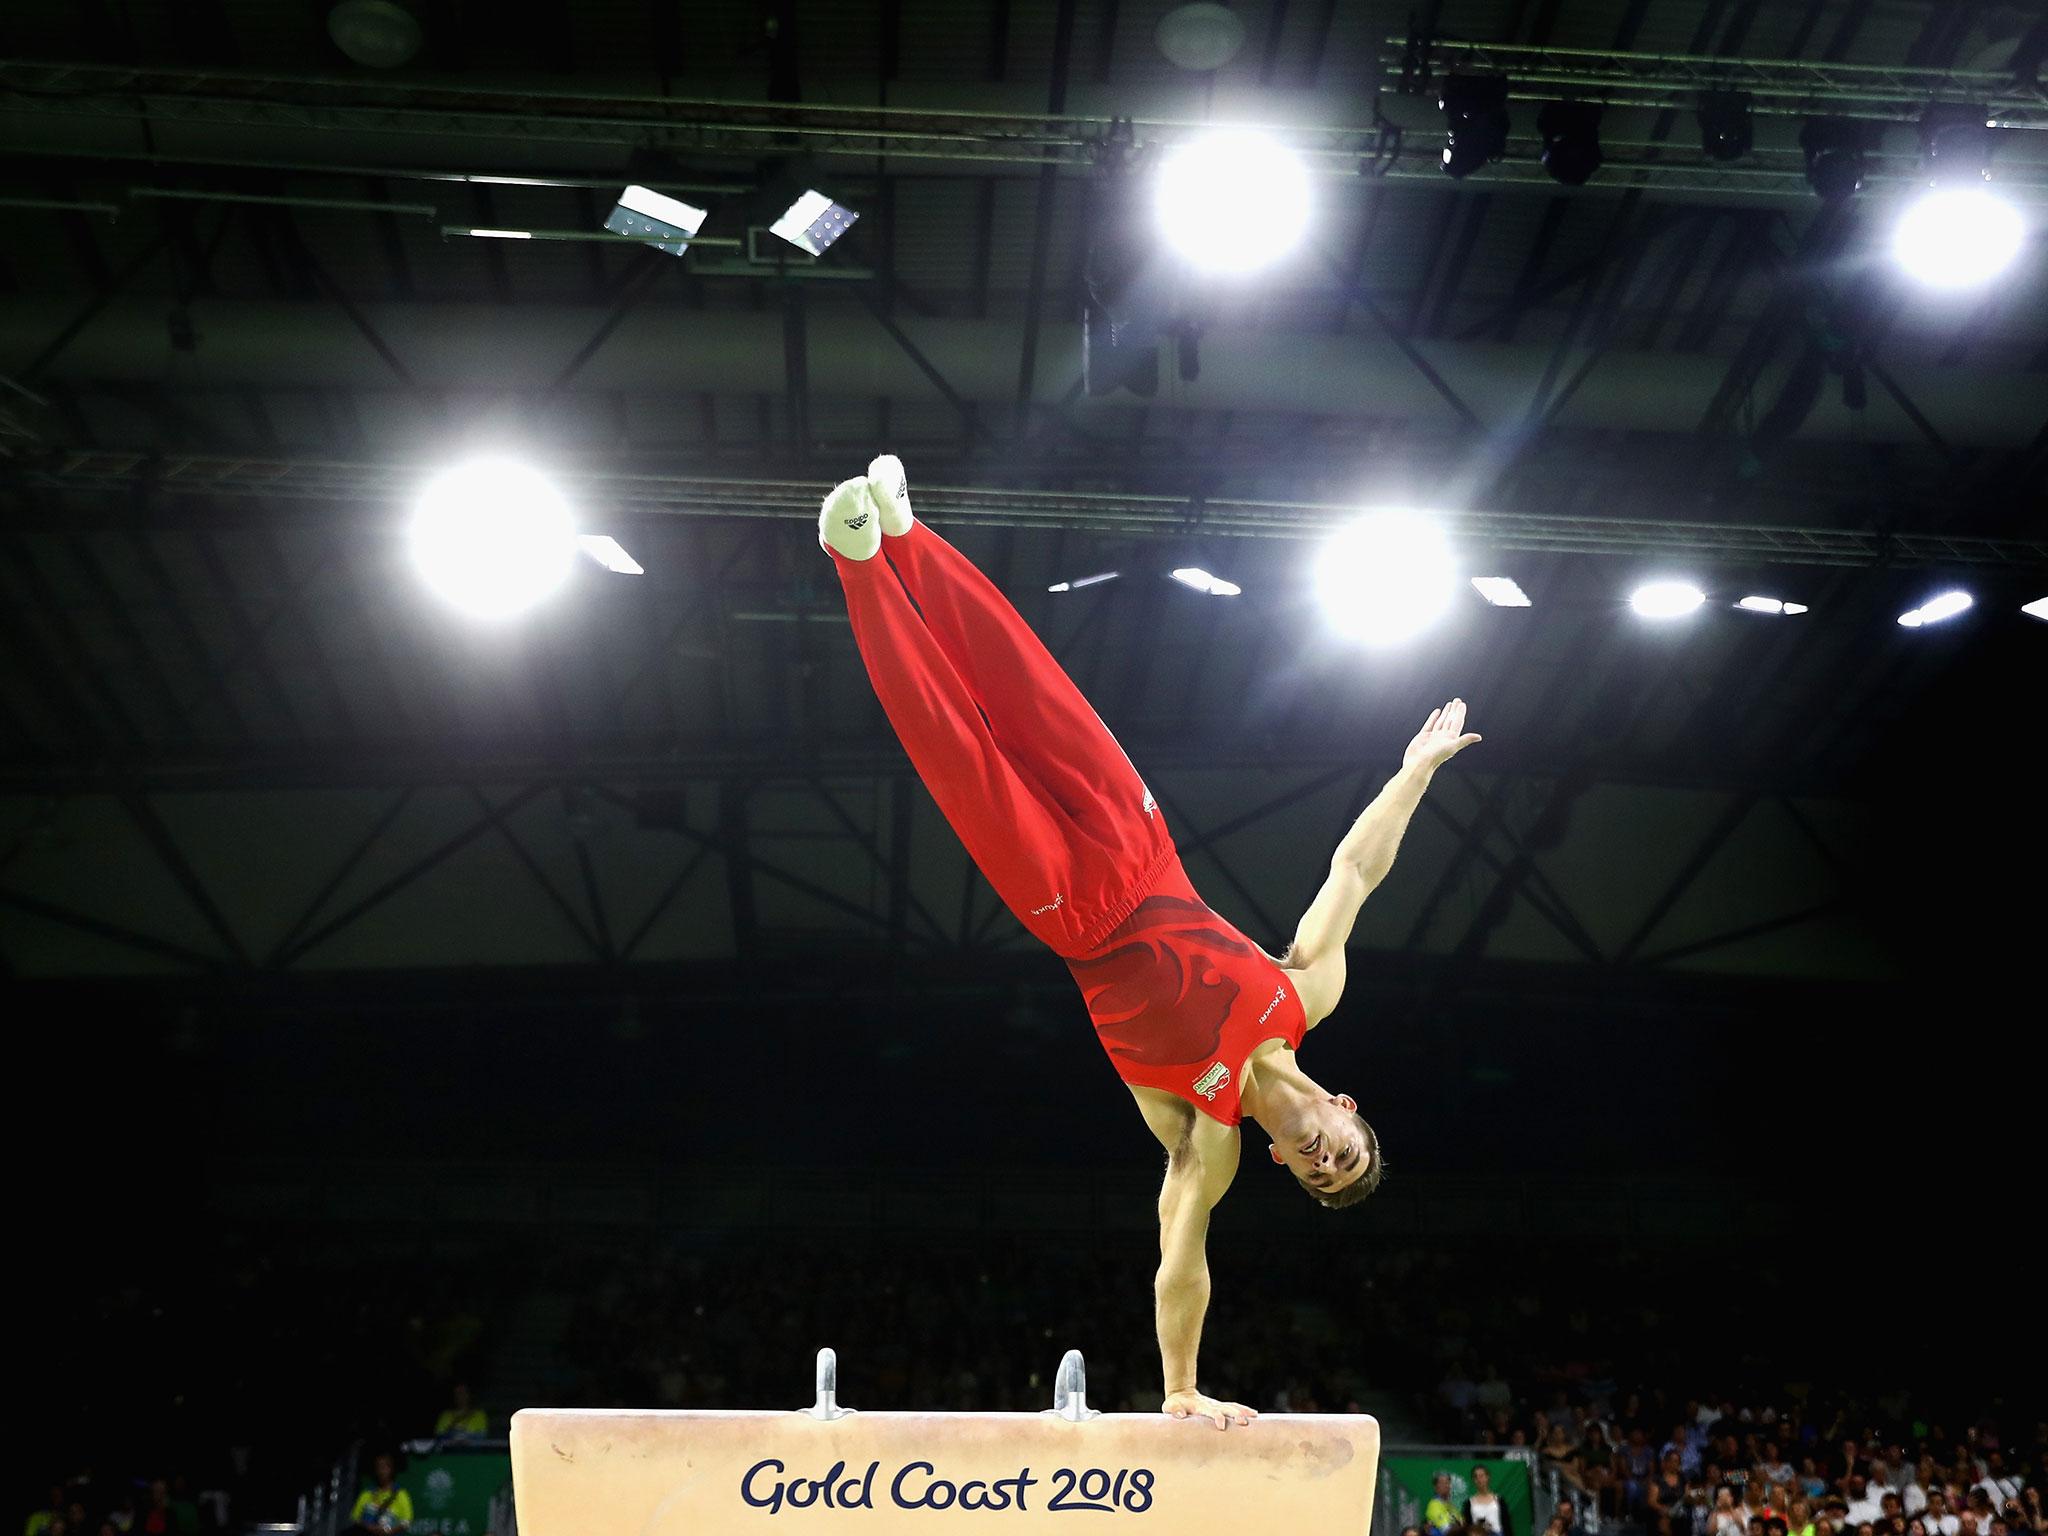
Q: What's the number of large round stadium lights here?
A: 4